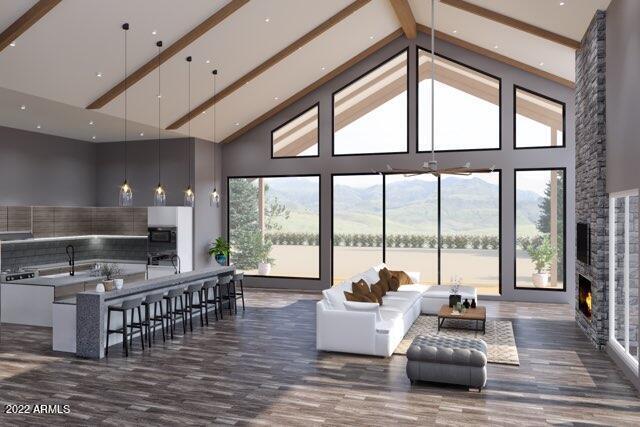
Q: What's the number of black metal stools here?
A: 7